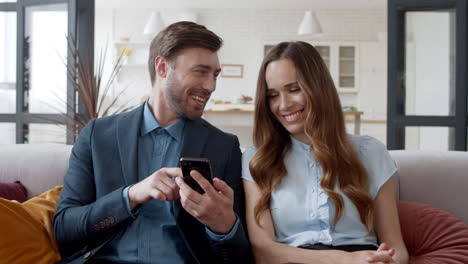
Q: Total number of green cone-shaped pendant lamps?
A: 0